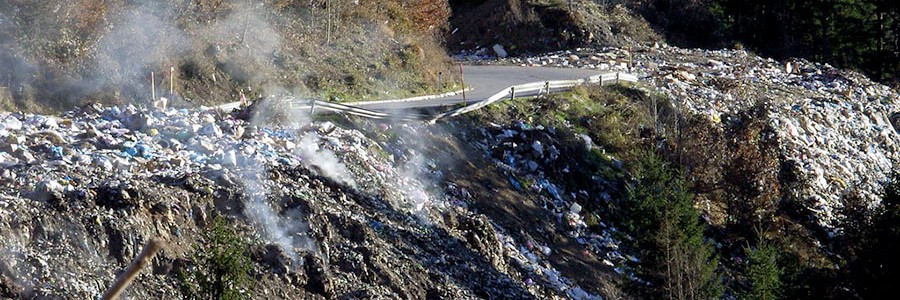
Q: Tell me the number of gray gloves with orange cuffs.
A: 0